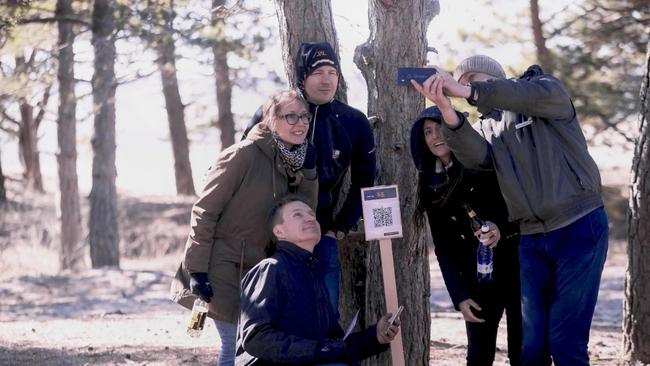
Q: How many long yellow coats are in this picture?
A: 0